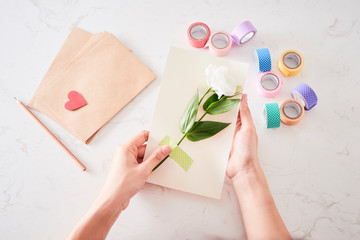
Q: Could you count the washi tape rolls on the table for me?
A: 9